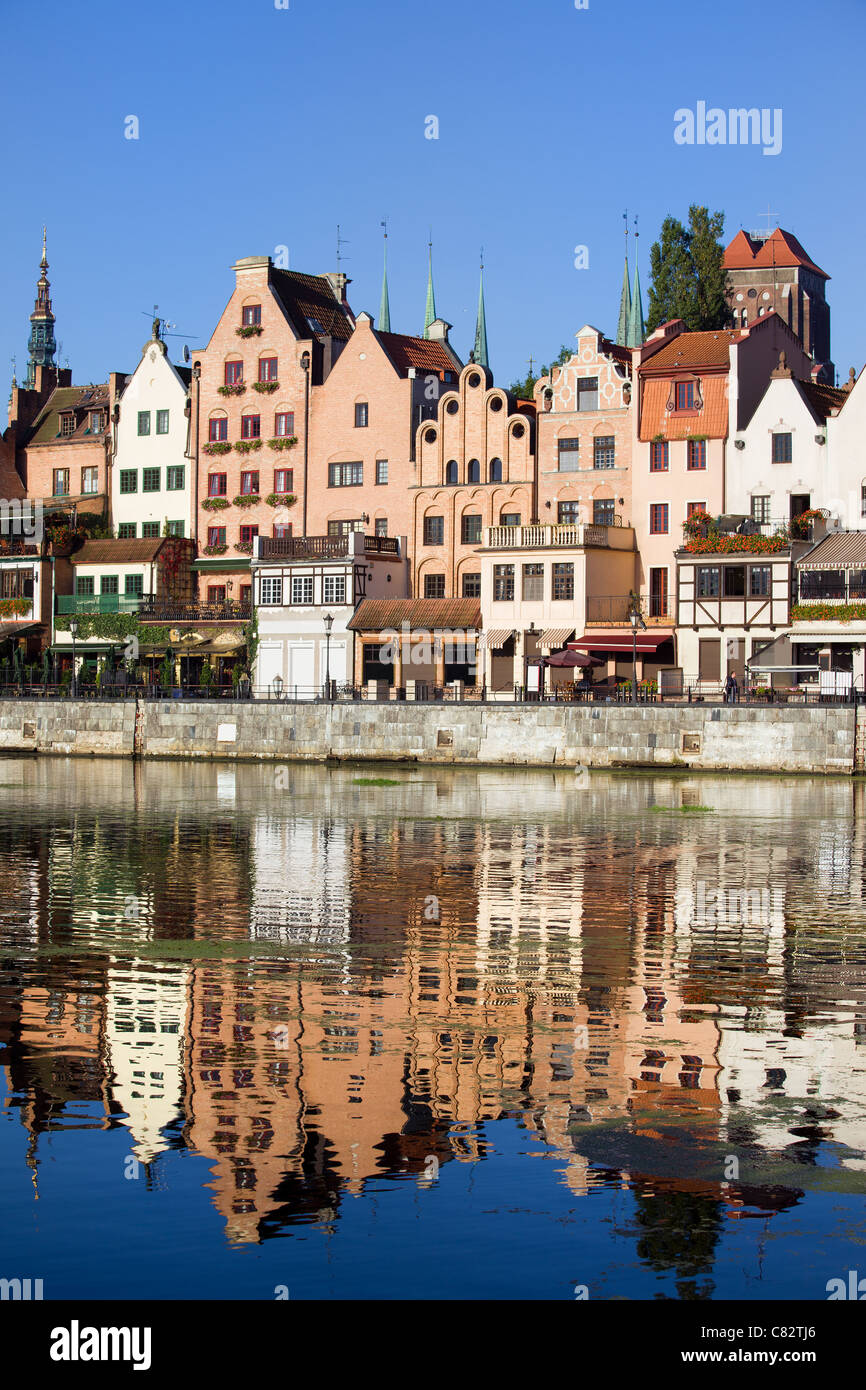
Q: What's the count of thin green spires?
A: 5